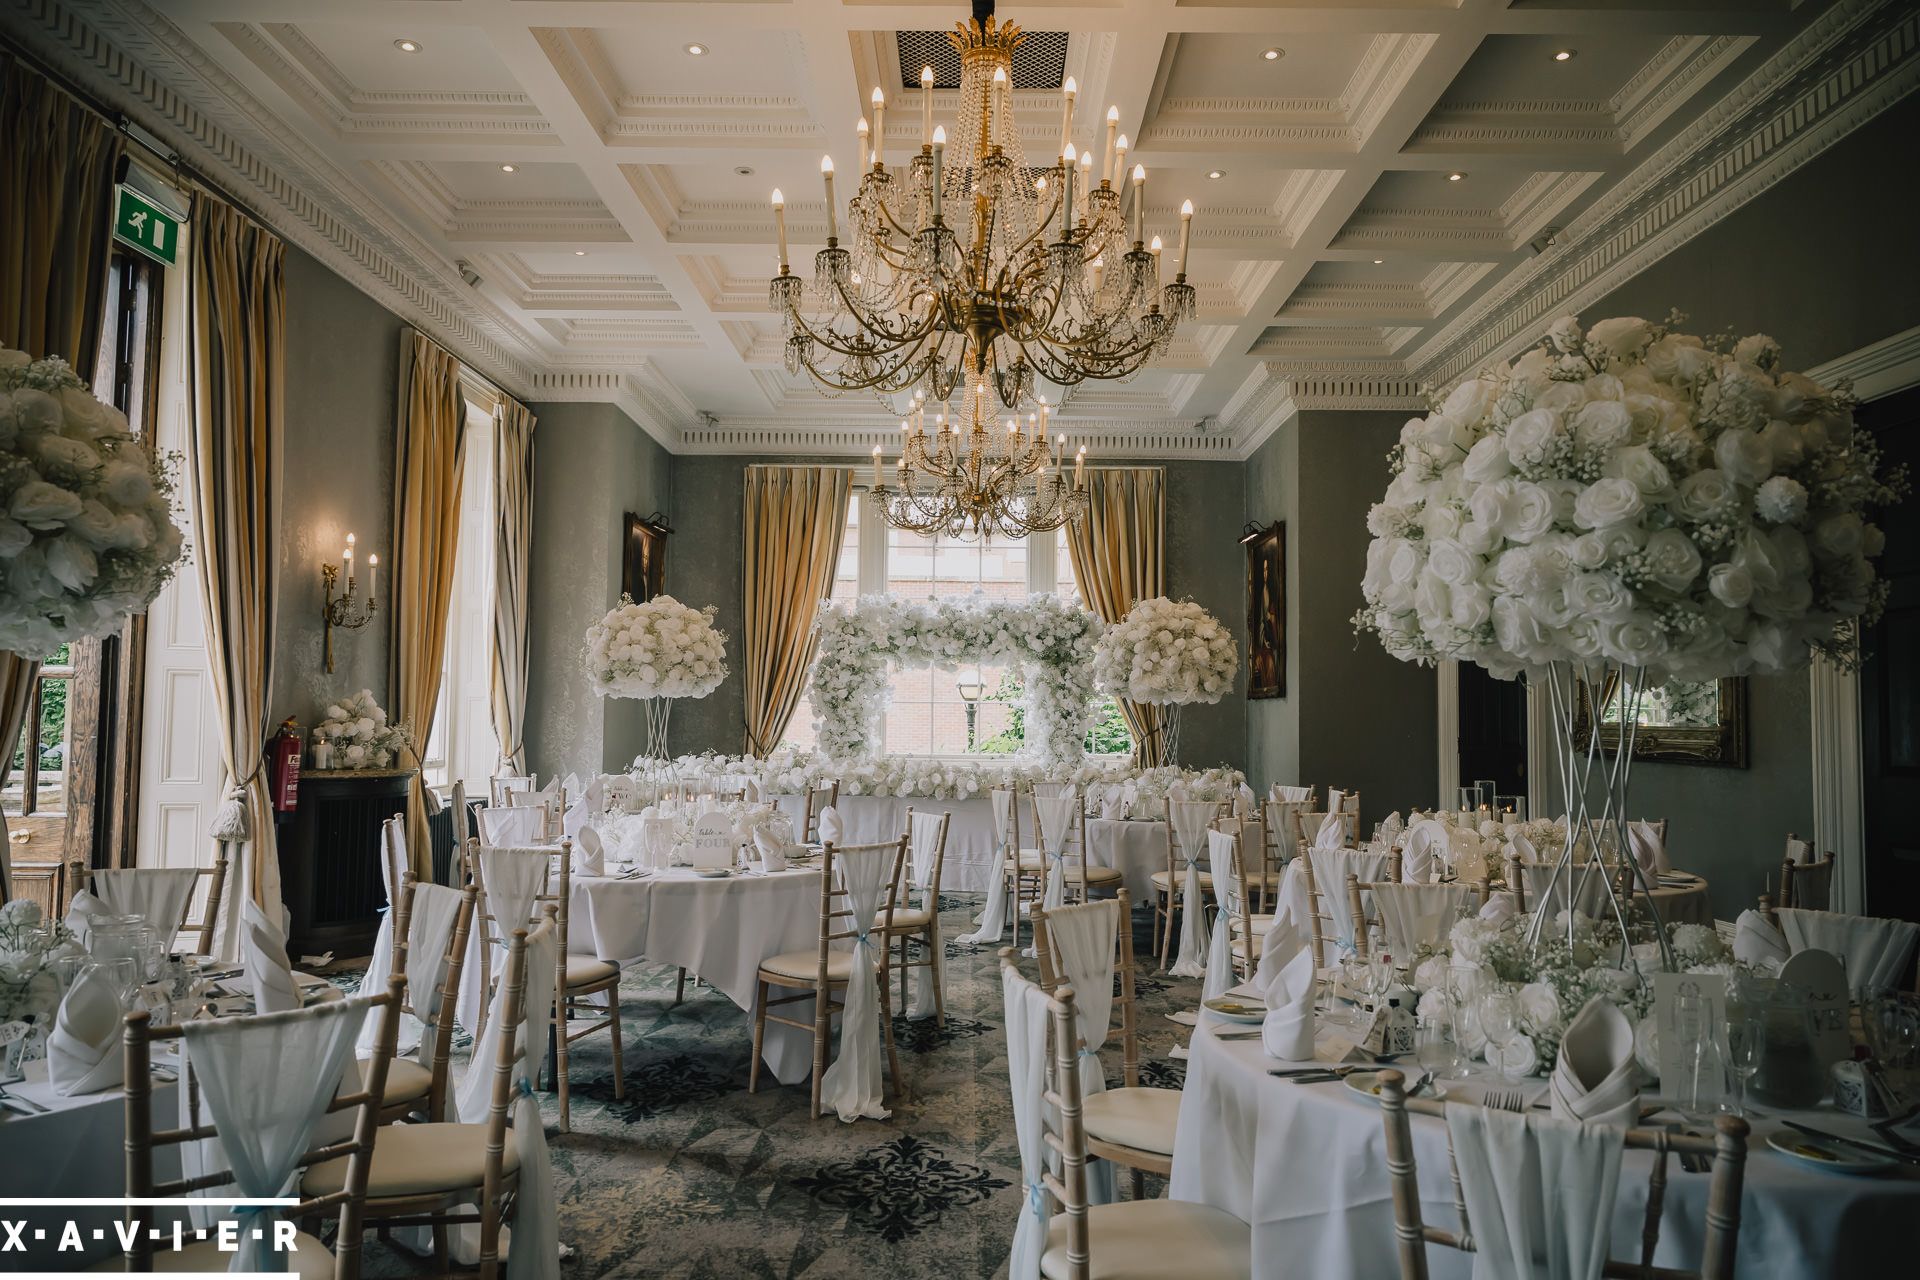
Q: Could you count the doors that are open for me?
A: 1